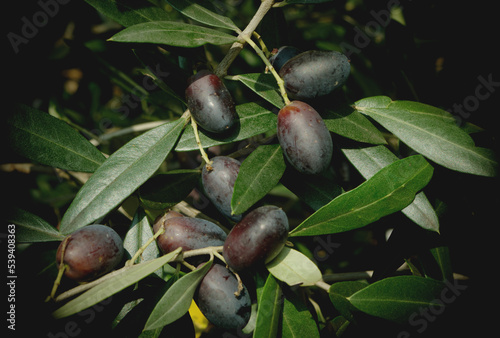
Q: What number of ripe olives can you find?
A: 9